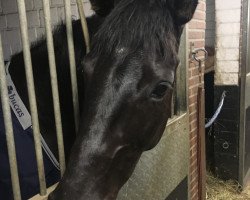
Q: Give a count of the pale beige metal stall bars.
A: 5